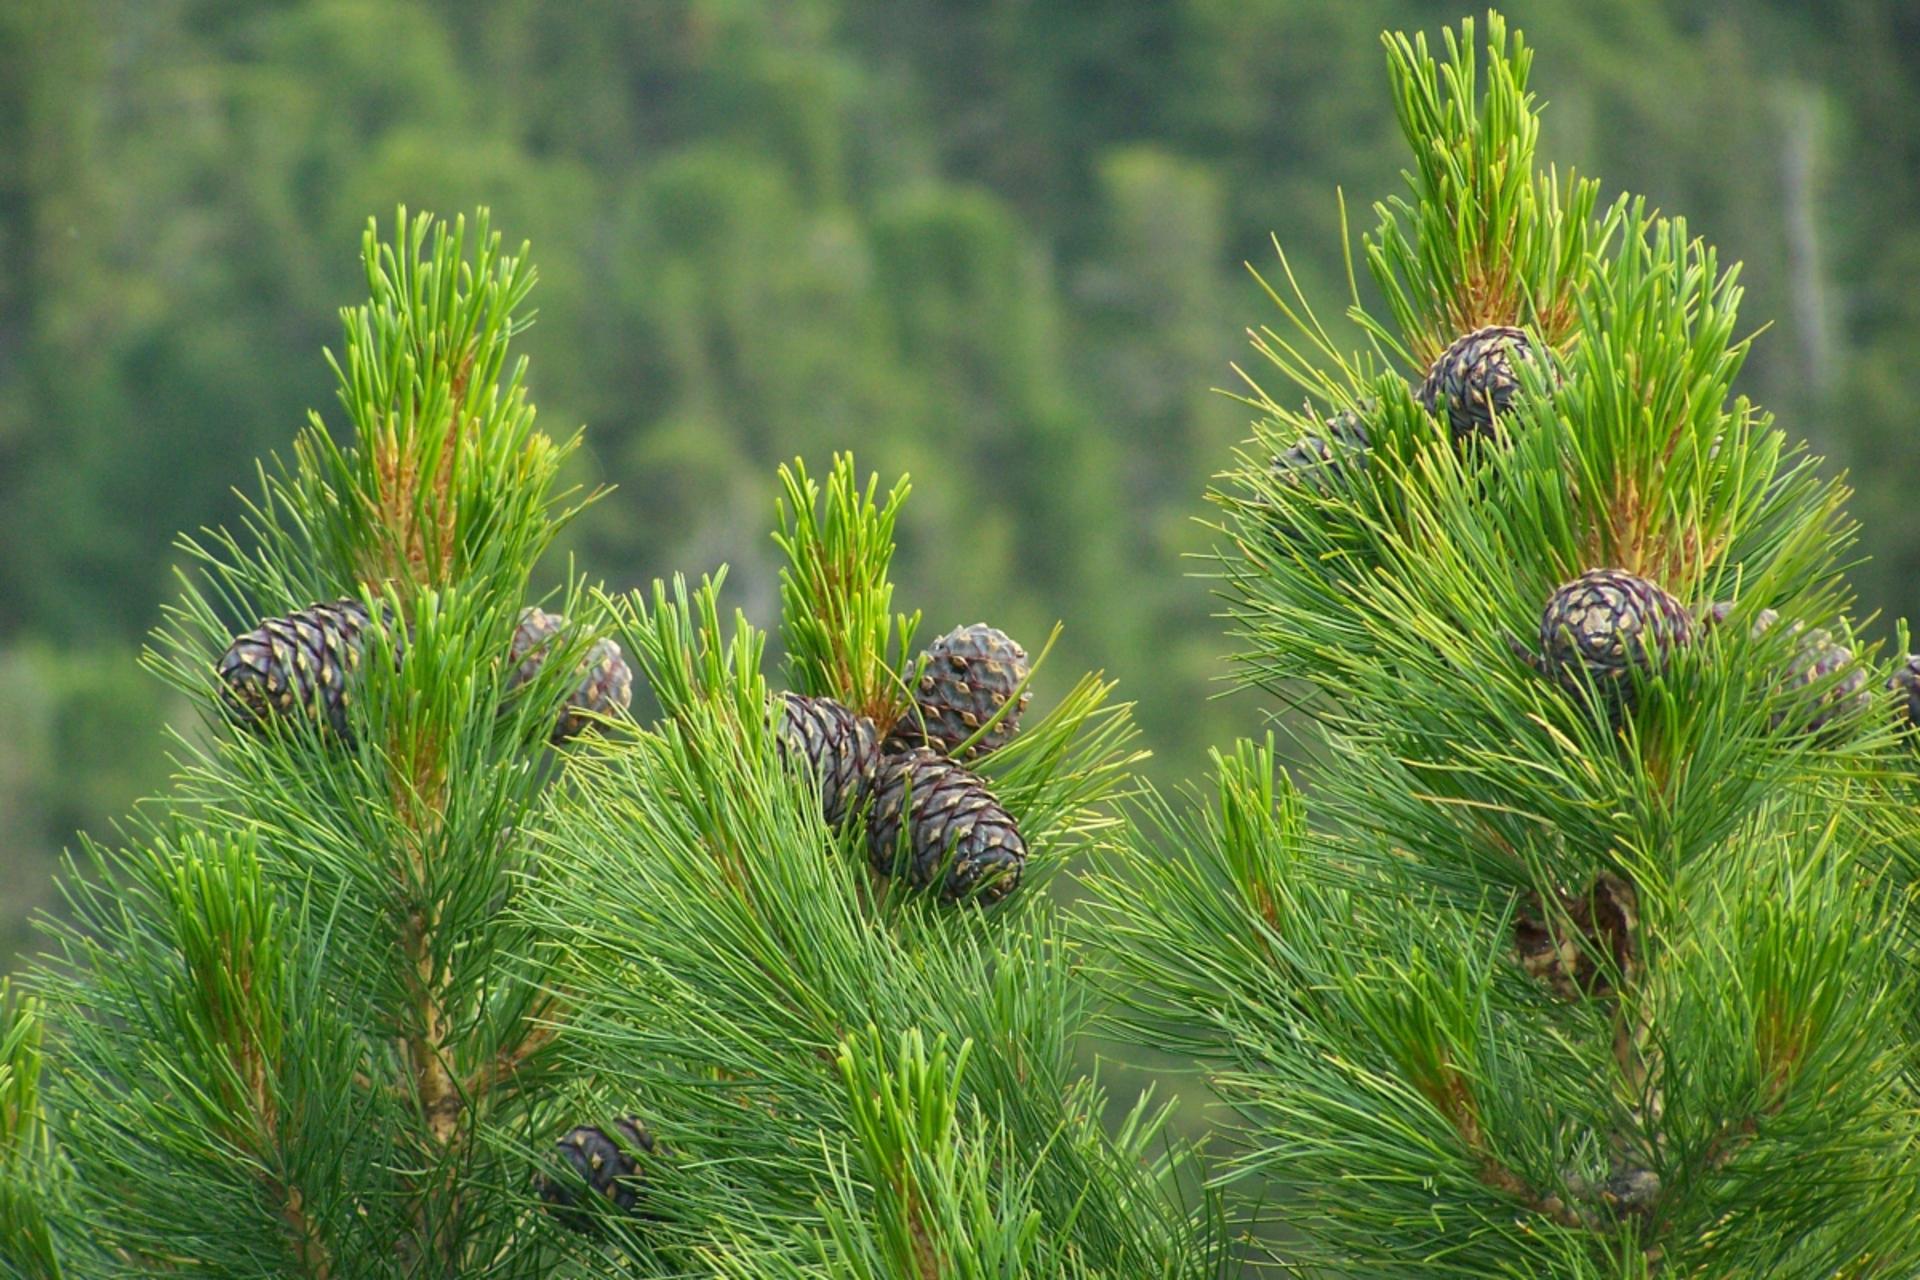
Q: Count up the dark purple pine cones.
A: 11